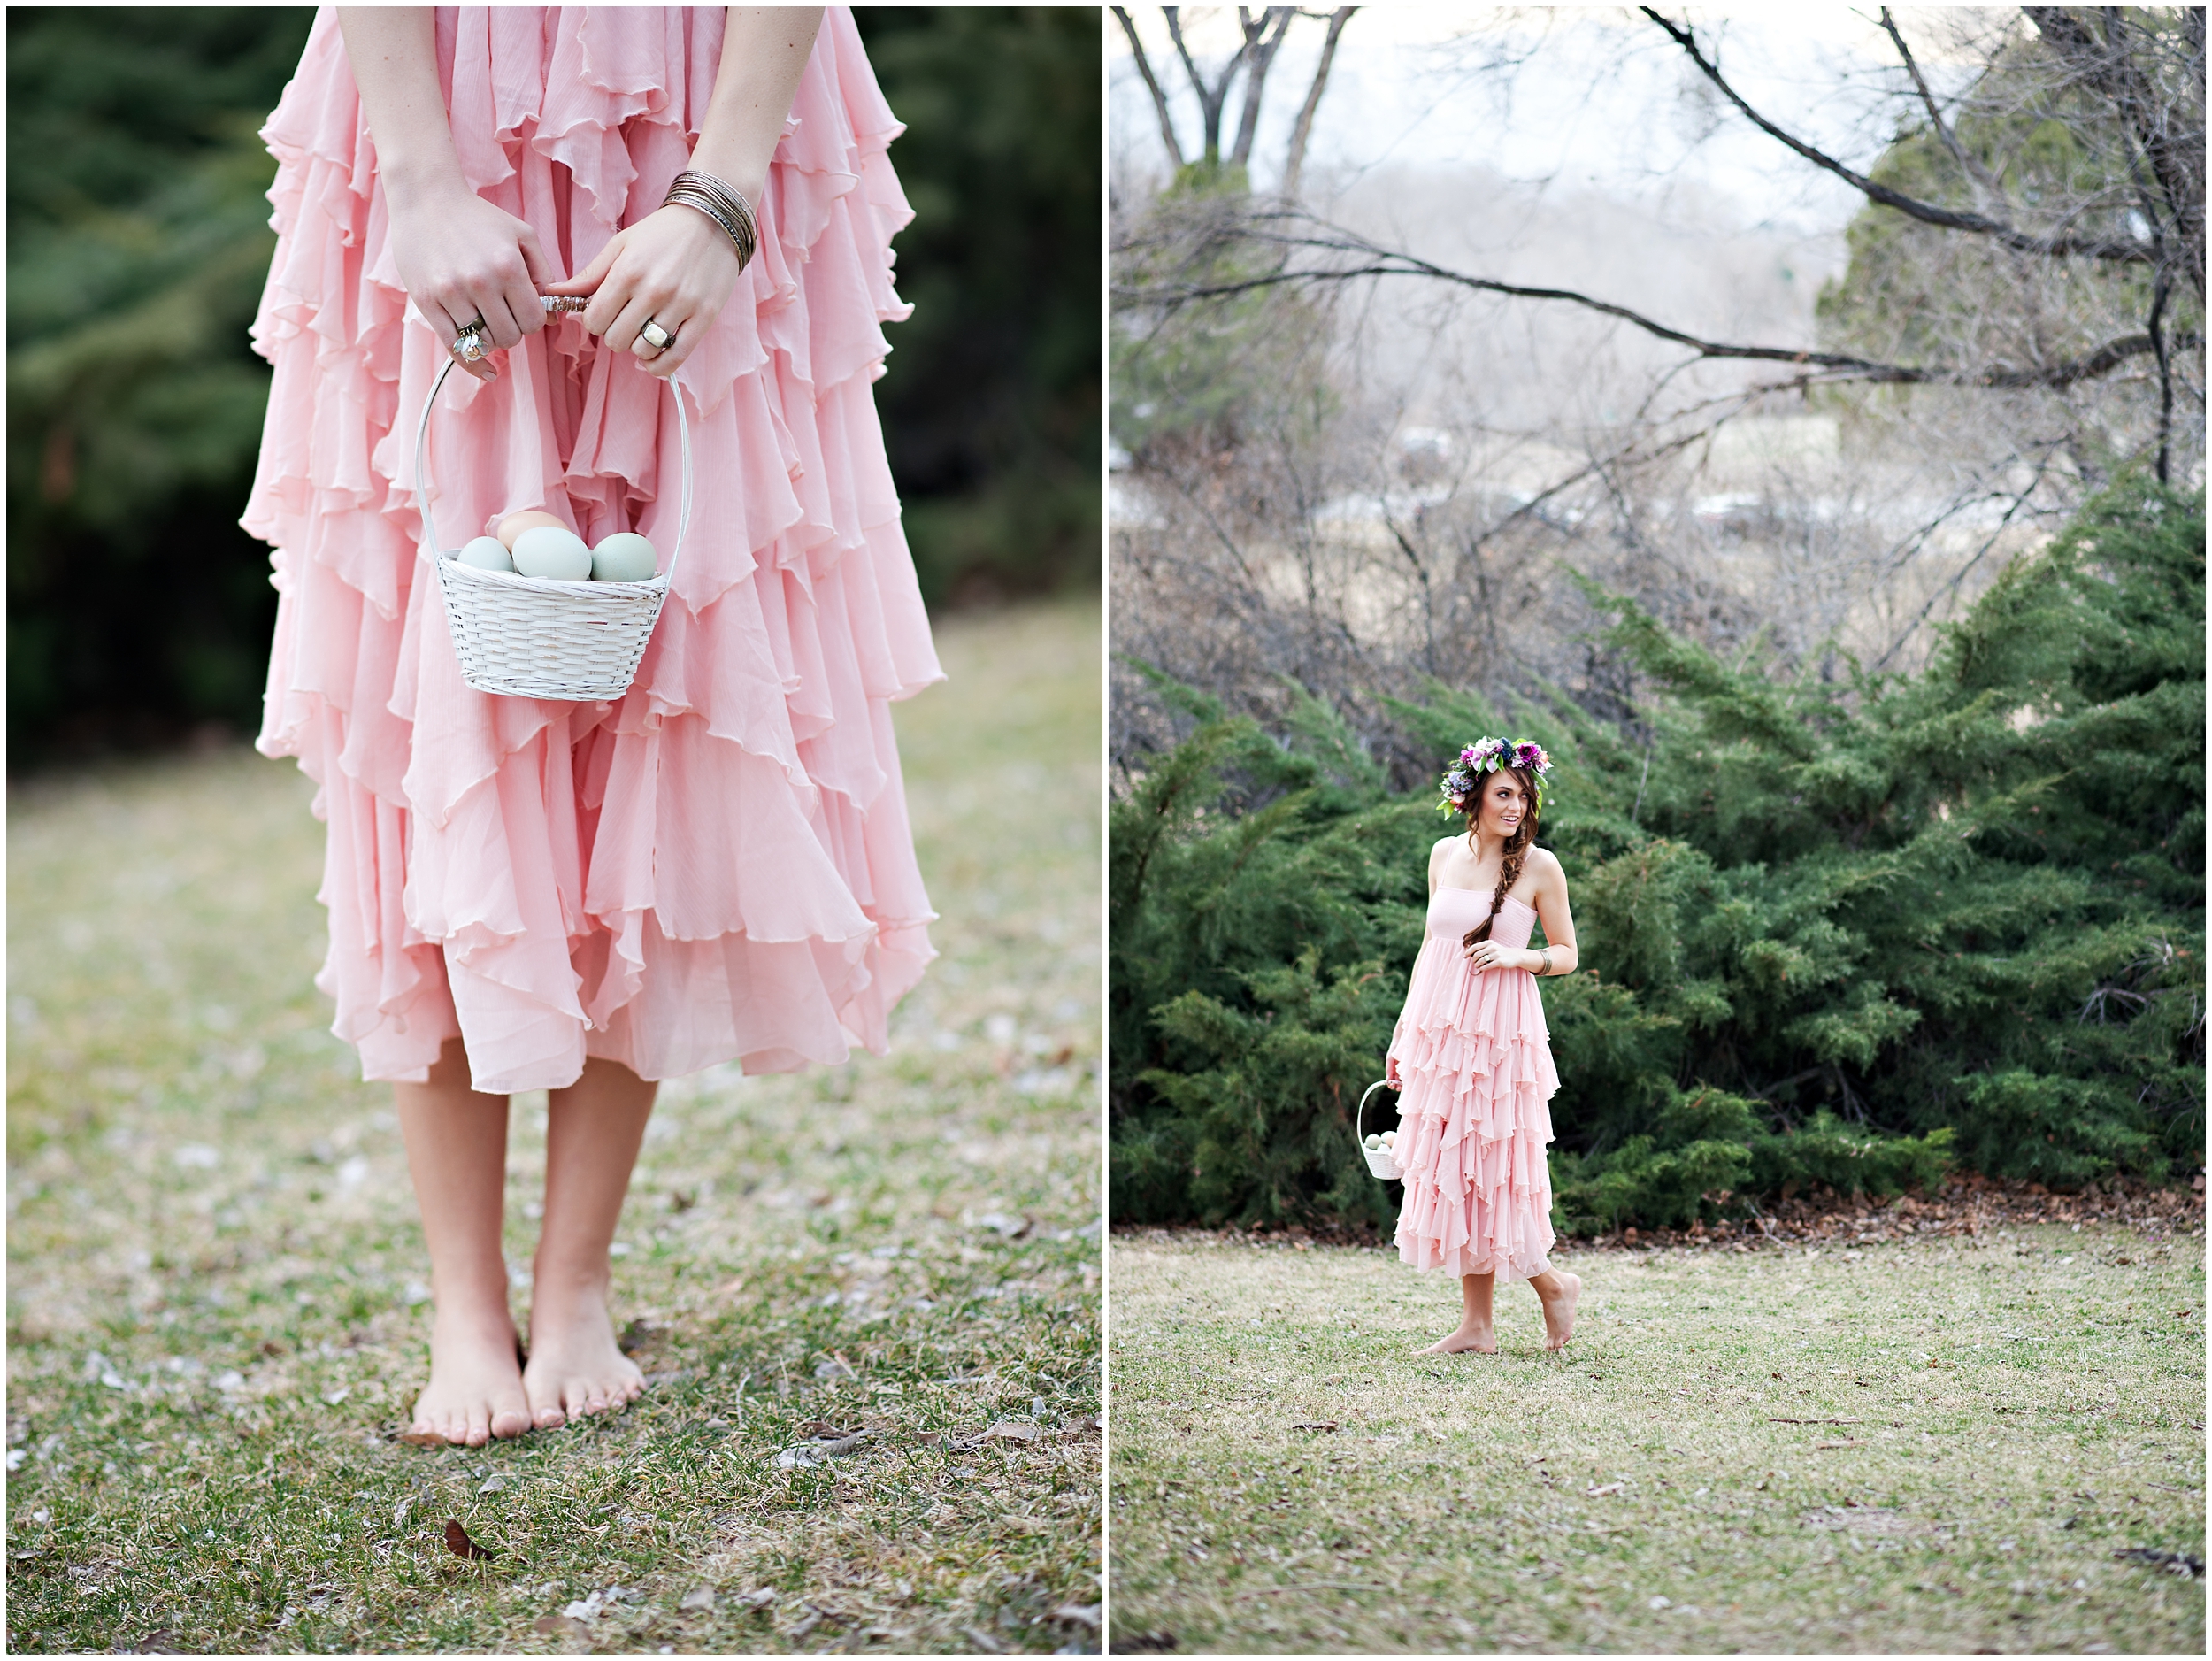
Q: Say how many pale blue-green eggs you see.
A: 3